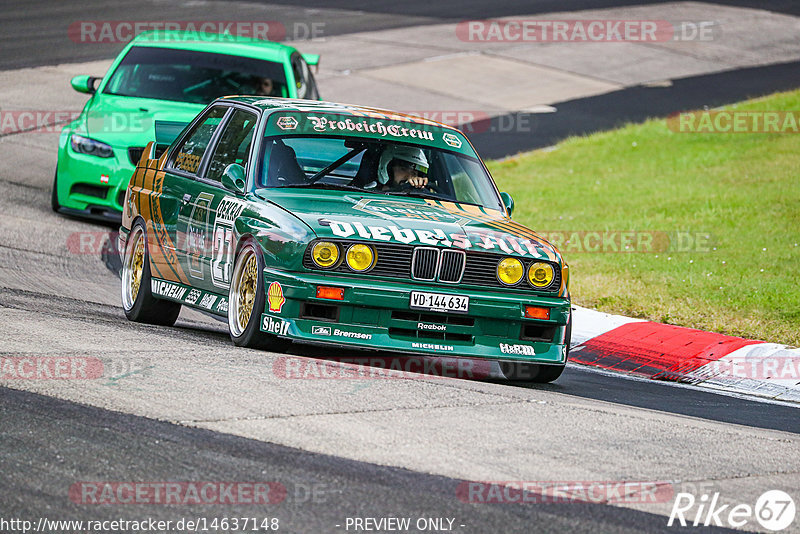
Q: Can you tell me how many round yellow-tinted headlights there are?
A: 4